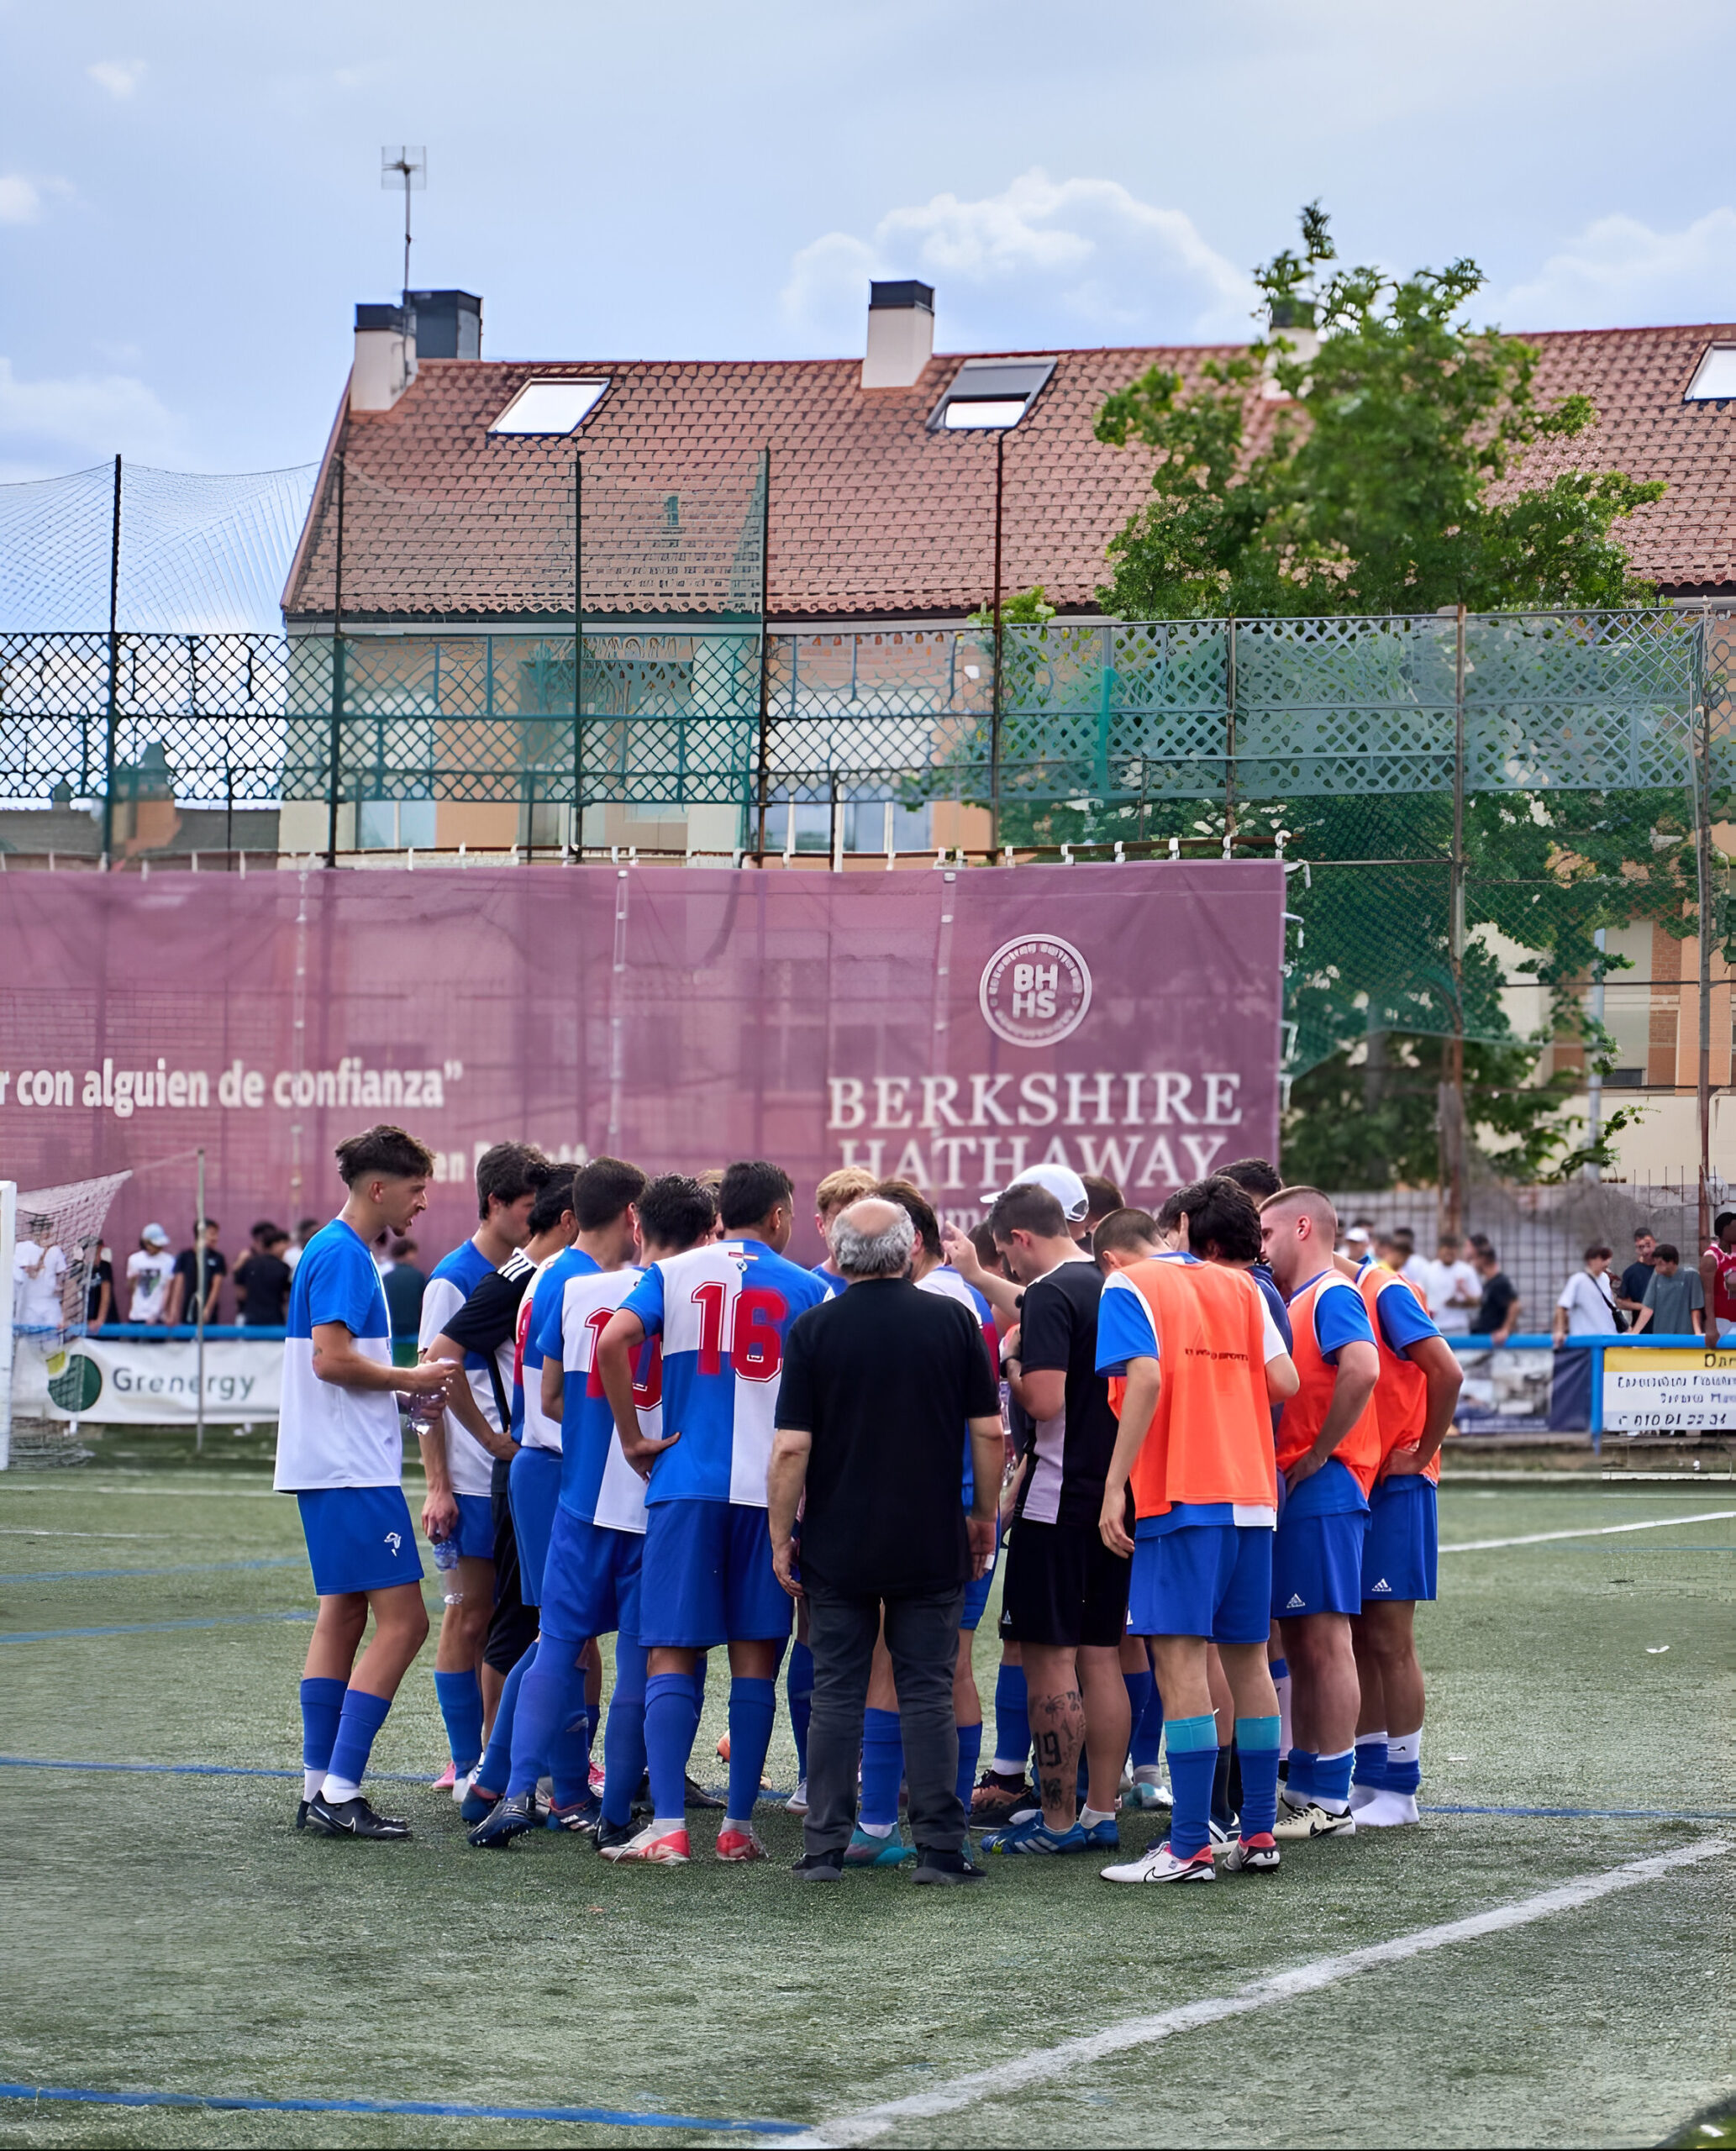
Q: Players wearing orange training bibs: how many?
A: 3